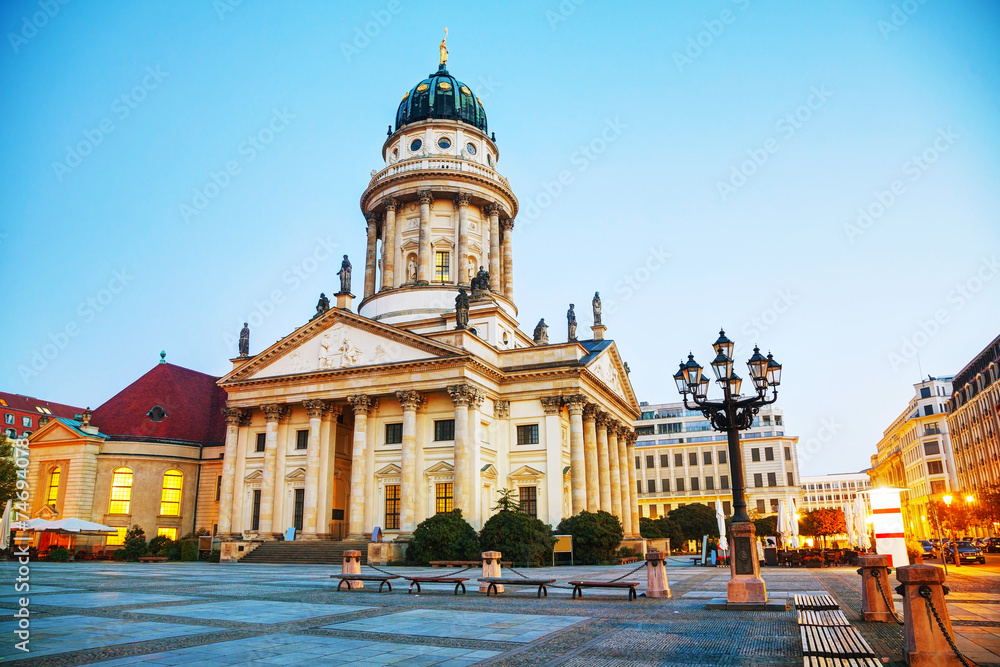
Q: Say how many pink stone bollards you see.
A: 5